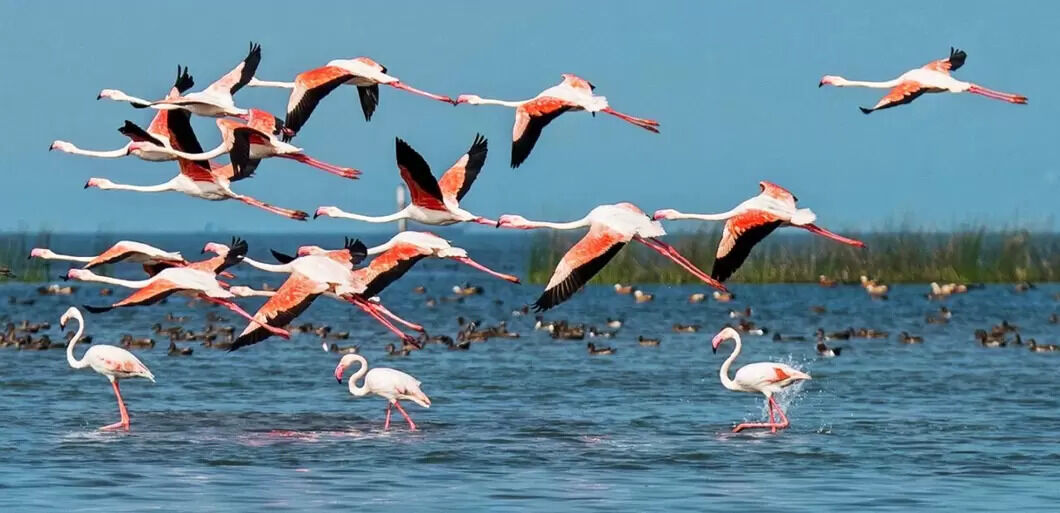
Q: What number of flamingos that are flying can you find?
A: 15